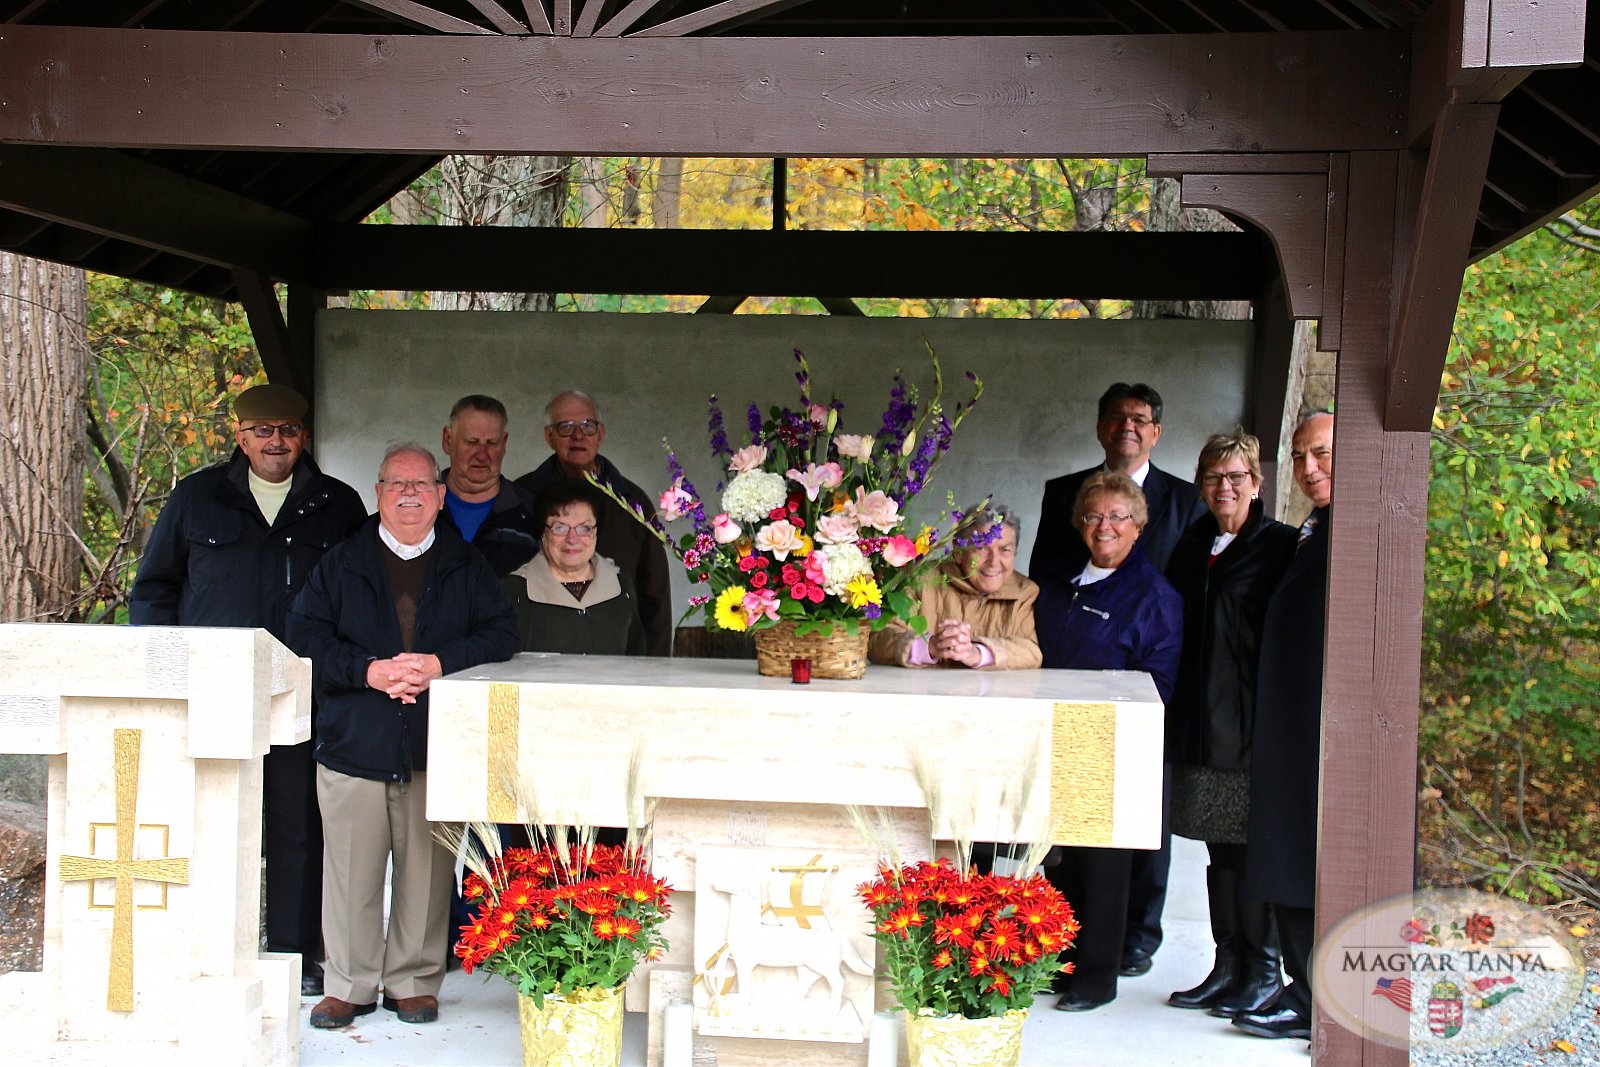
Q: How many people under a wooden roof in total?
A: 10